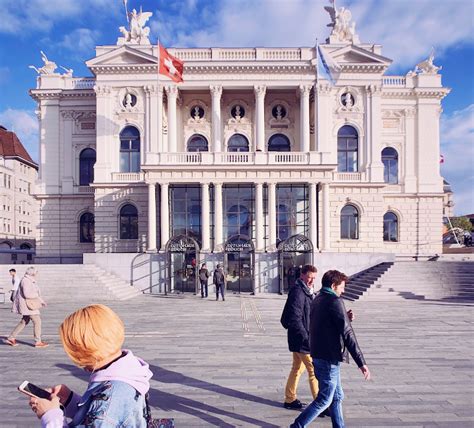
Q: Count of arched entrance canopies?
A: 3